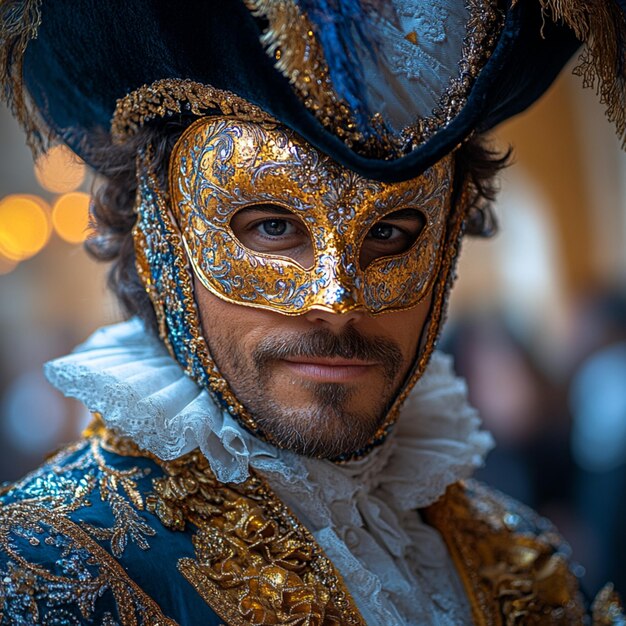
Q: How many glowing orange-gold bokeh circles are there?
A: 3